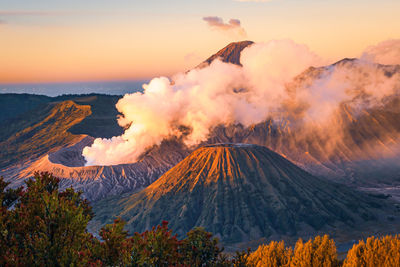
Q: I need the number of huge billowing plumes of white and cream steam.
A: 1